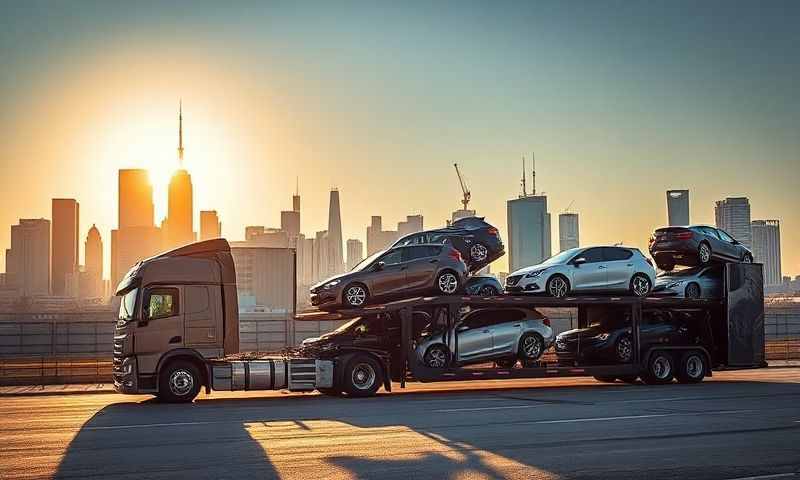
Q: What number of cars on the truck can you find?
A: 9